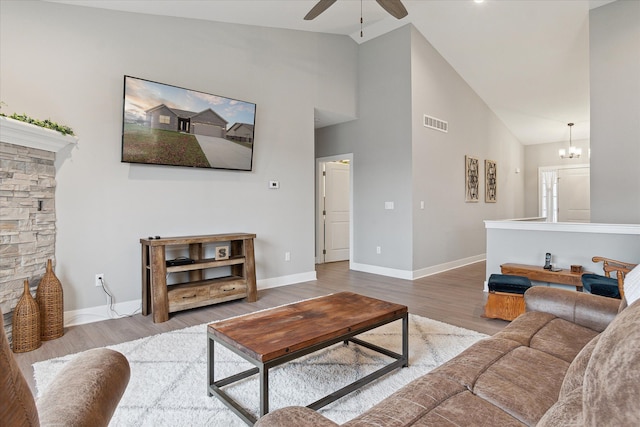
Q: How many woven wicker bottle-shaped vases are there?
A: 2